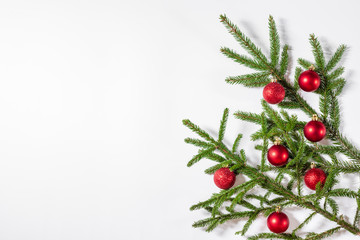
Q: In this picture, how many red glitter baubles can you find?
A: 3